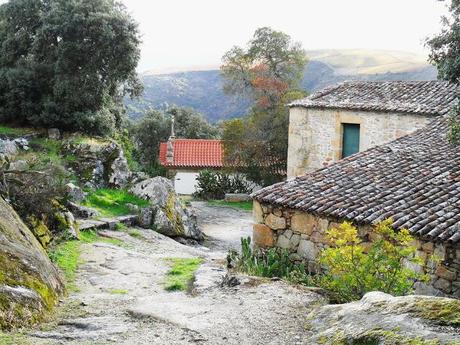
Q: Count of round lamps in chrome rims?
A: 0